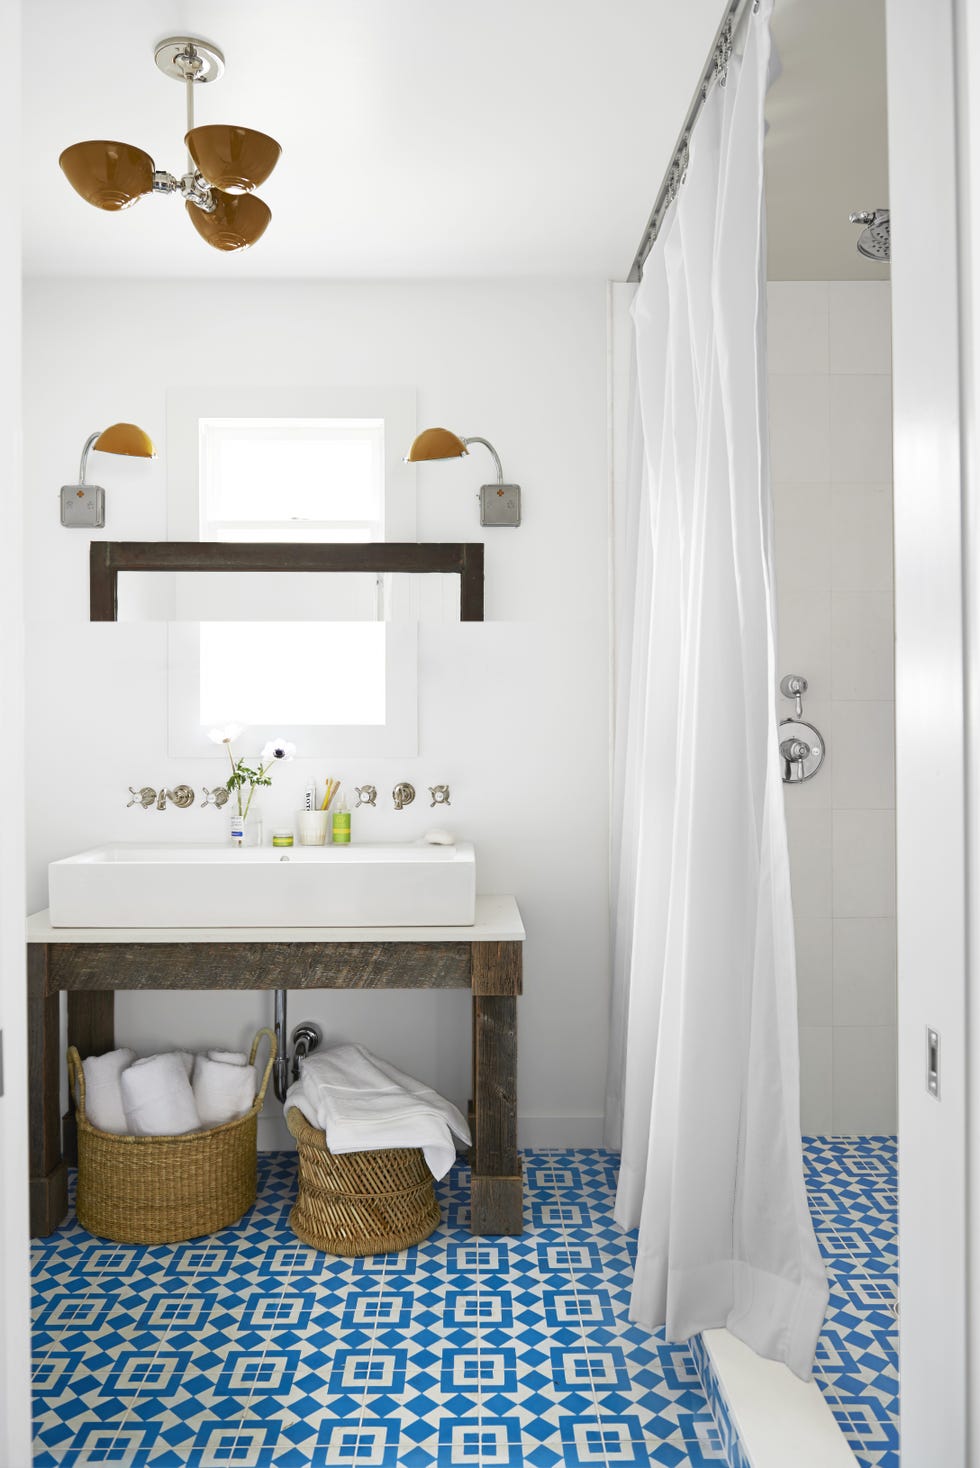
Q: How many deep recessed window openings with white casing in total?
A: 1